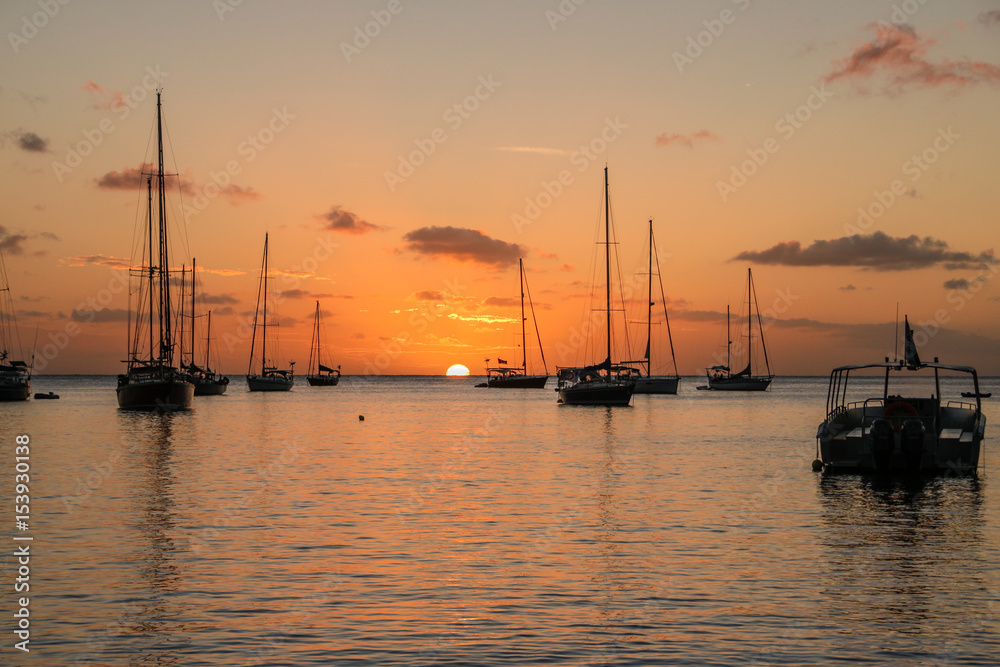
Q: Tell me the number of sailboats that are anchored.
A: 9